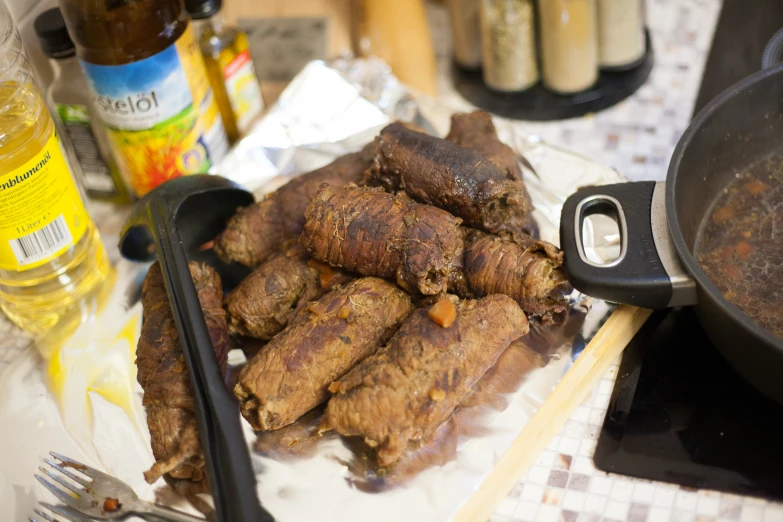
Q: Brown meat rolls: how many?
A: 9